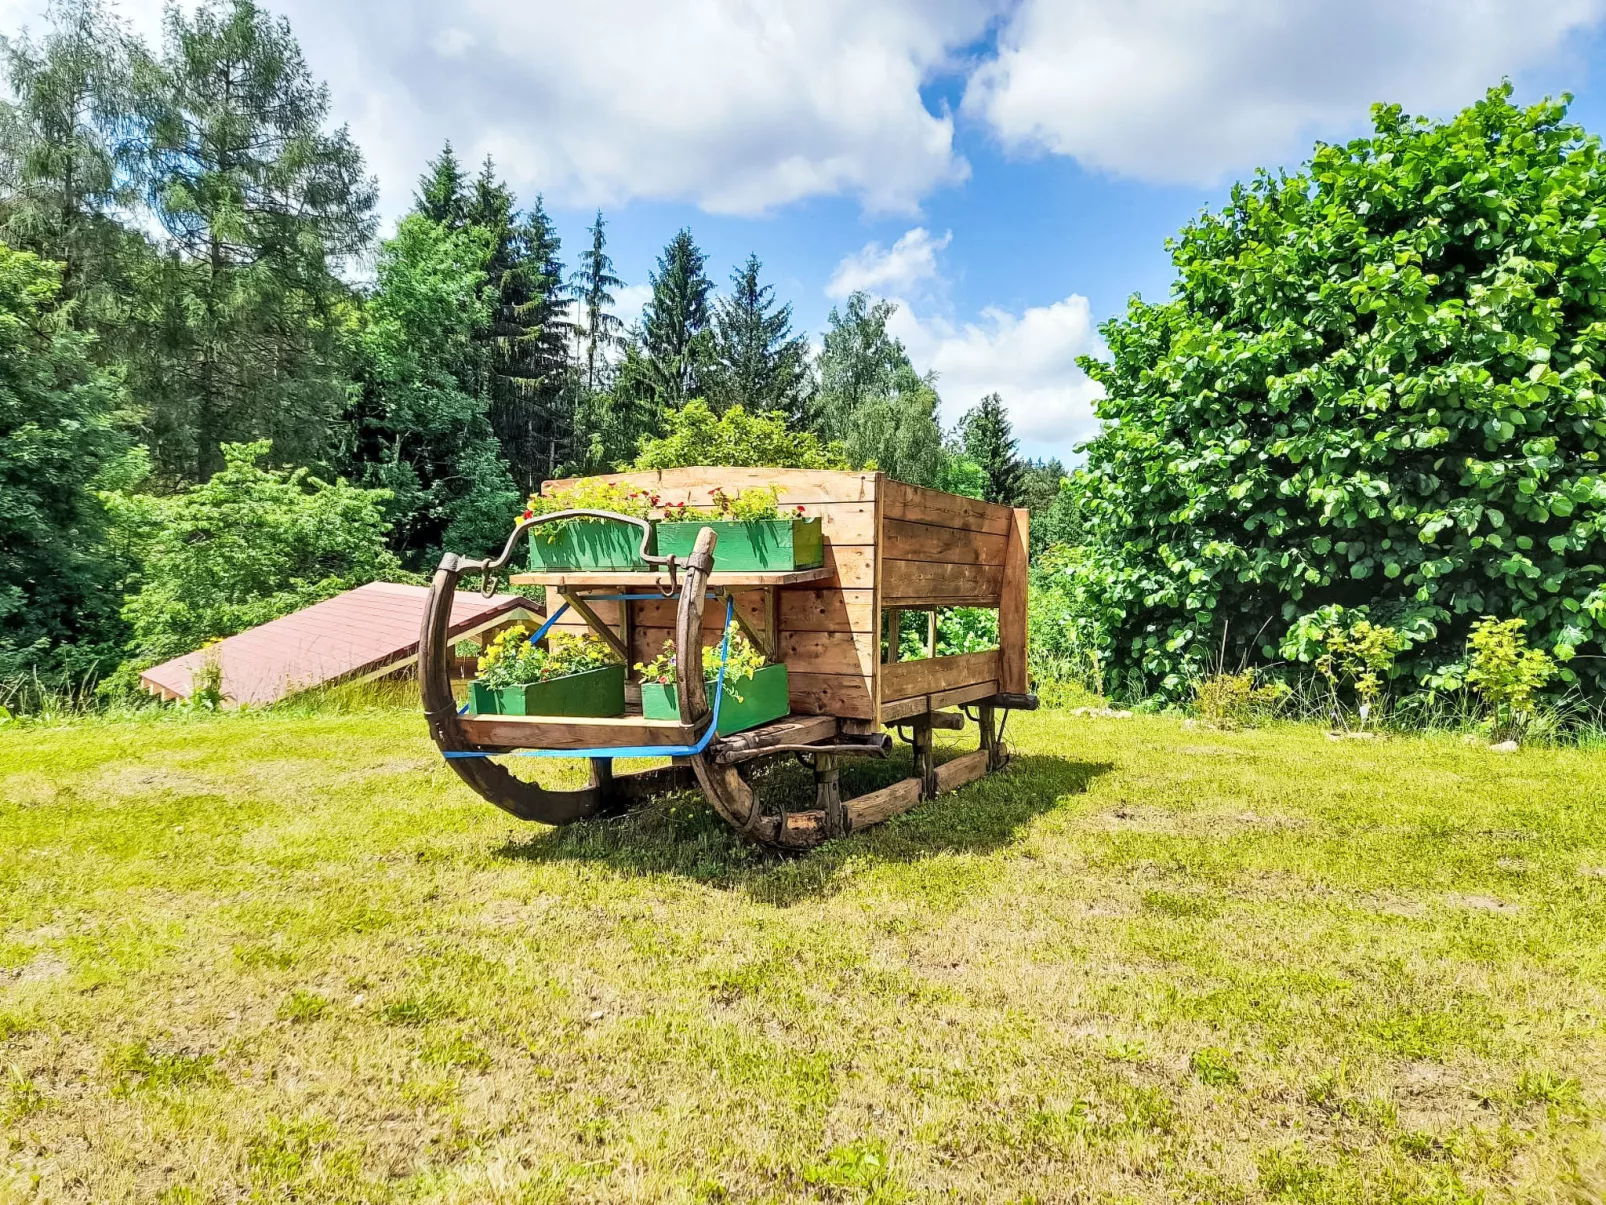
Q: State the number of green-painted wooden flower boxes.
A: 4